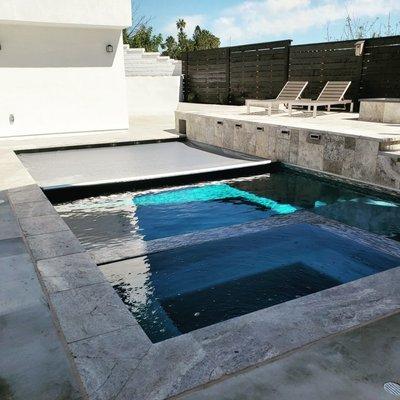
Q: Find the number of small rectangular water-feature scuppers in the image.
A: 5